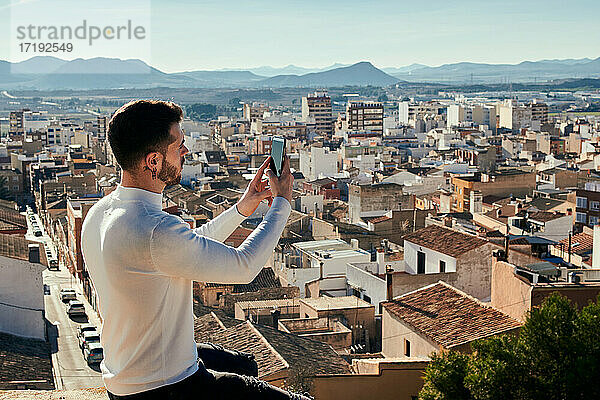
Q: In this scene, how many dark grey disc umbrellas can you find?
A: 0